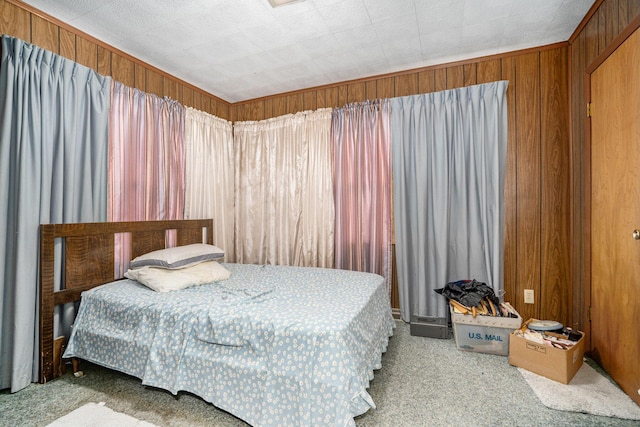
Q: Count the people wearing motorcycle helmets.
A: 0